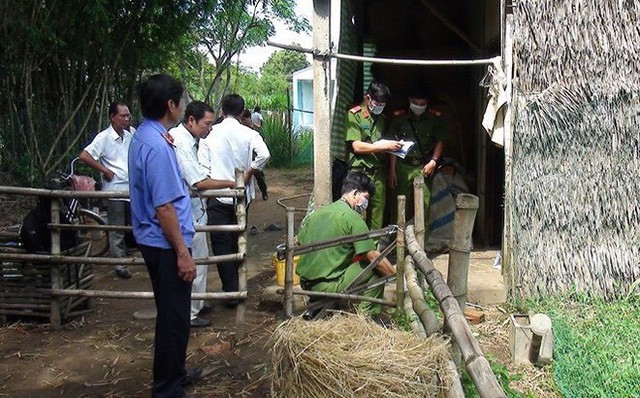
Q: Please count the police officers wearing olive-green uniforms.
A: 3